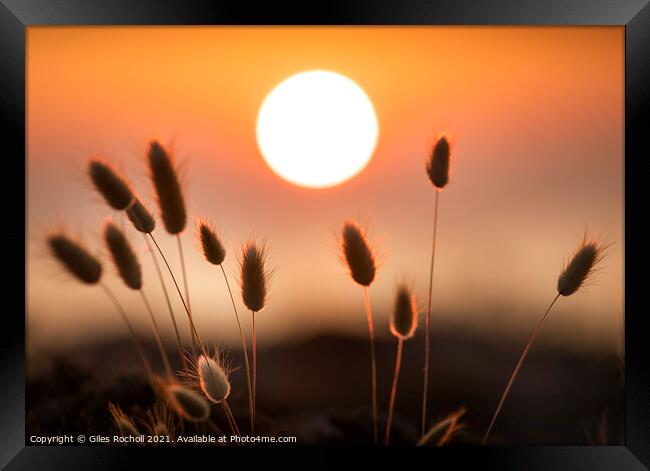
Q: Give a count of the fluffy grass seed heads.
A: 13